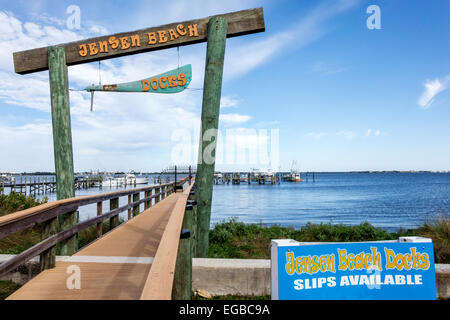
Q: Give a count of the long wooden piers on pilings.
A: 2